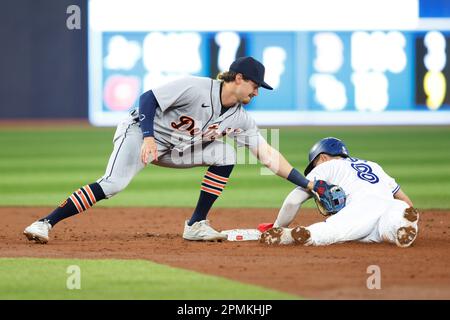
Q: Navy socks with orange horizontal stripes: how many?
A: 2